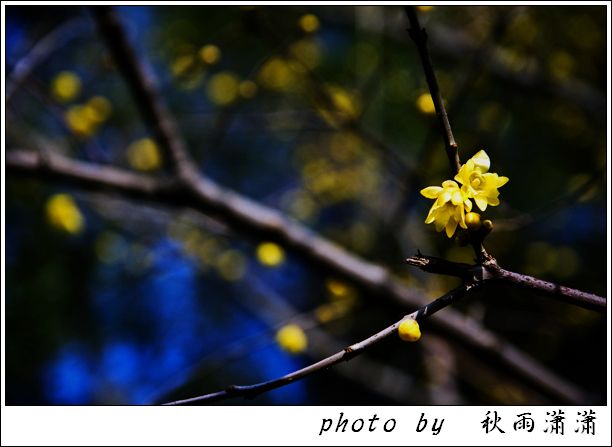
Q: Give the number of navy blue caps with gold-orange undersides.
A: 0